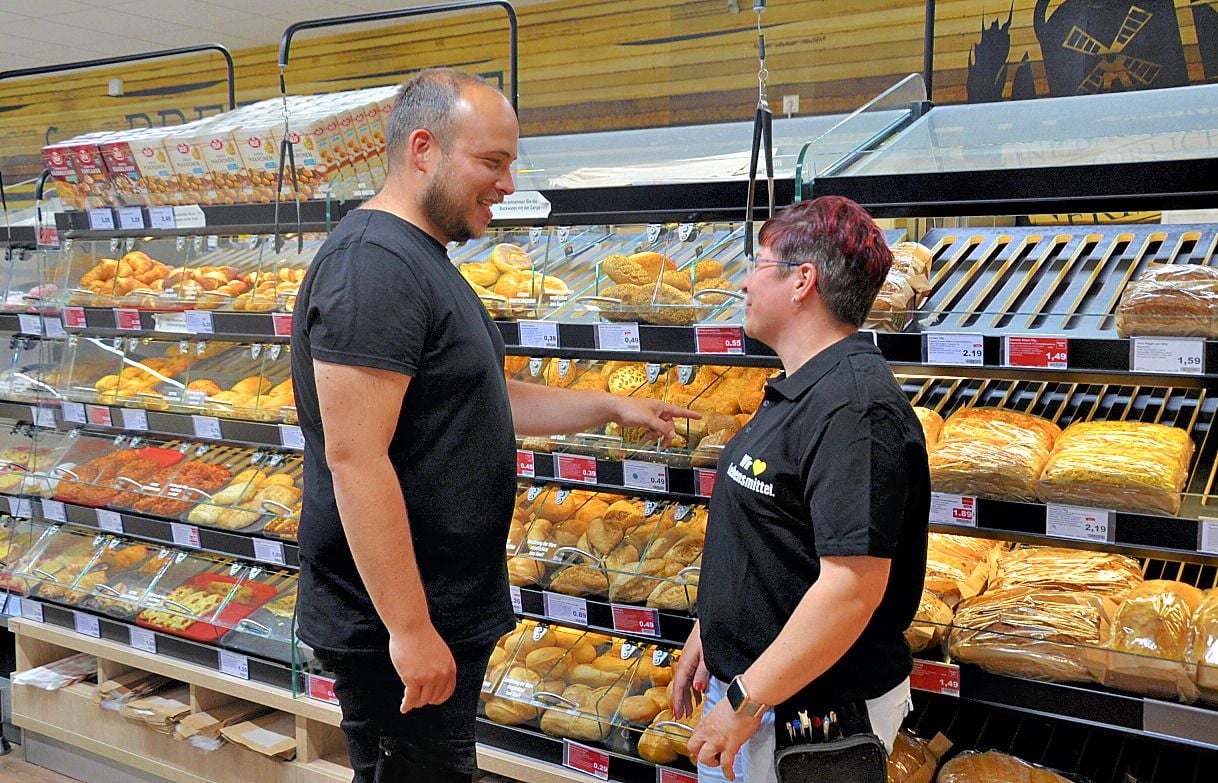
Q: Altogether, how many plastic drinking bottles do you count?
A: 0